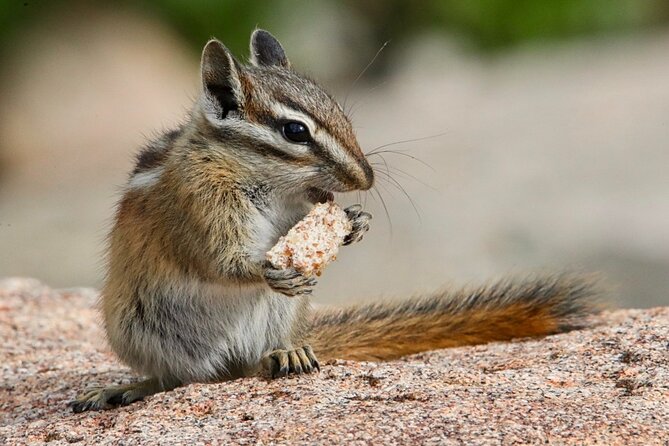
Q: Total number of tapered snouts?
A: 1